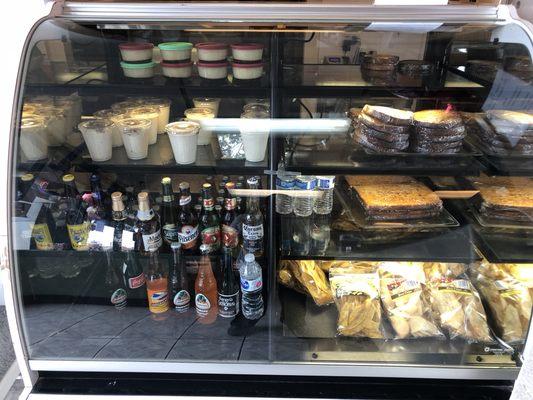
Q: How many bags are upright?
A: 4